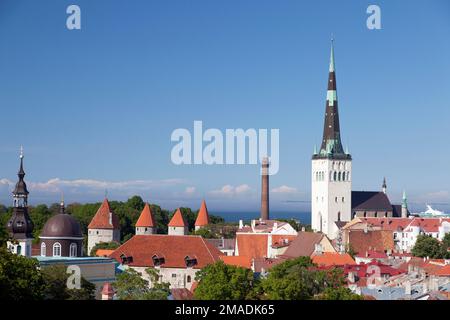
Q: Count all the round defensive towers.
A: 4